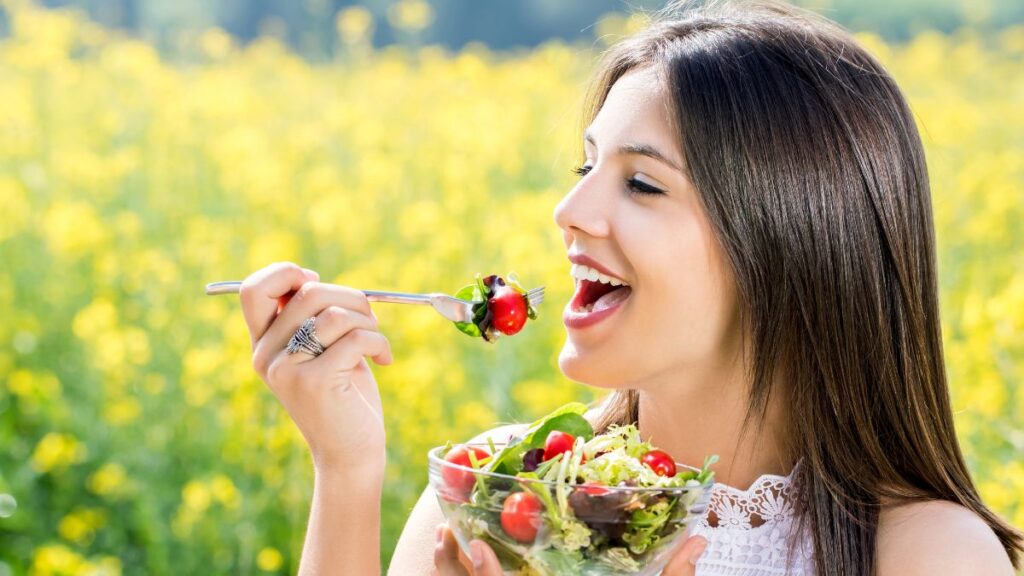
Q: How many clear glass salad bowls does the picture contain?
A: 1